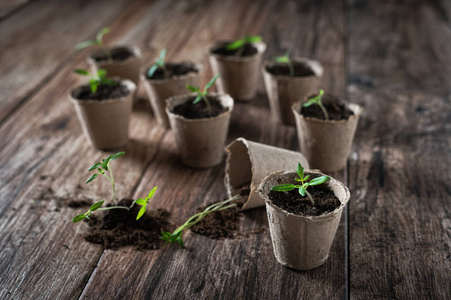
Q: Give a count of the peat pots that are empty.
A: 1